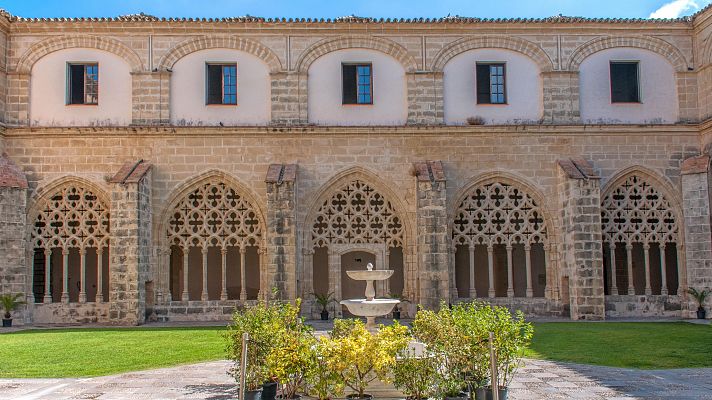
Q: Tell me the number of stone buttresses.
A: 6